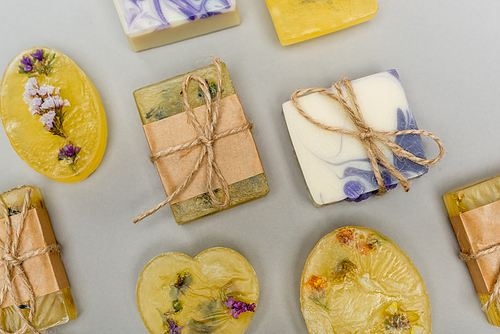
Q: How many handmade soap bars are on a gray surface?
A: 9